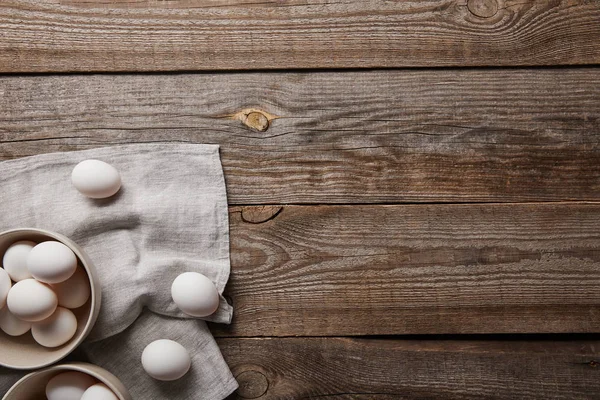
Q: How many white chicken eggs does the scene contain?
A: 12